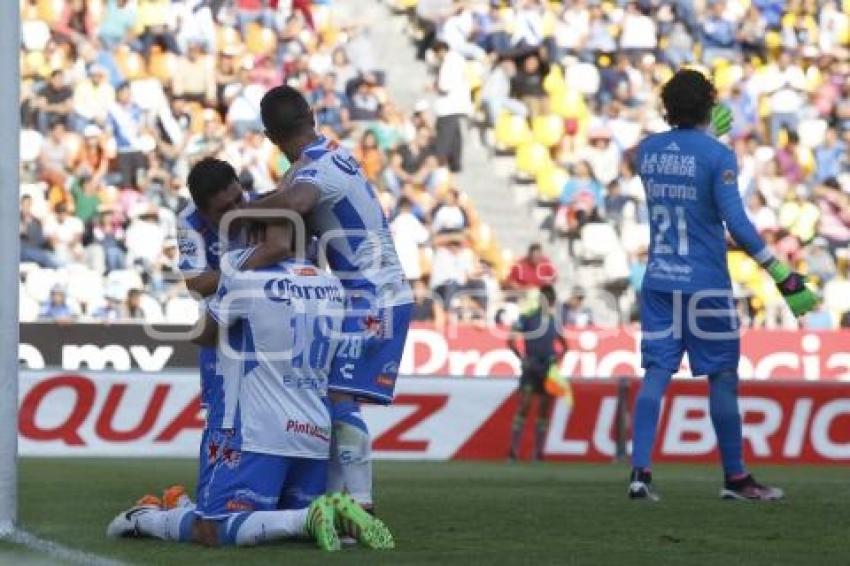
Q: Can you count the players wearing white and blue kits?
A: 3